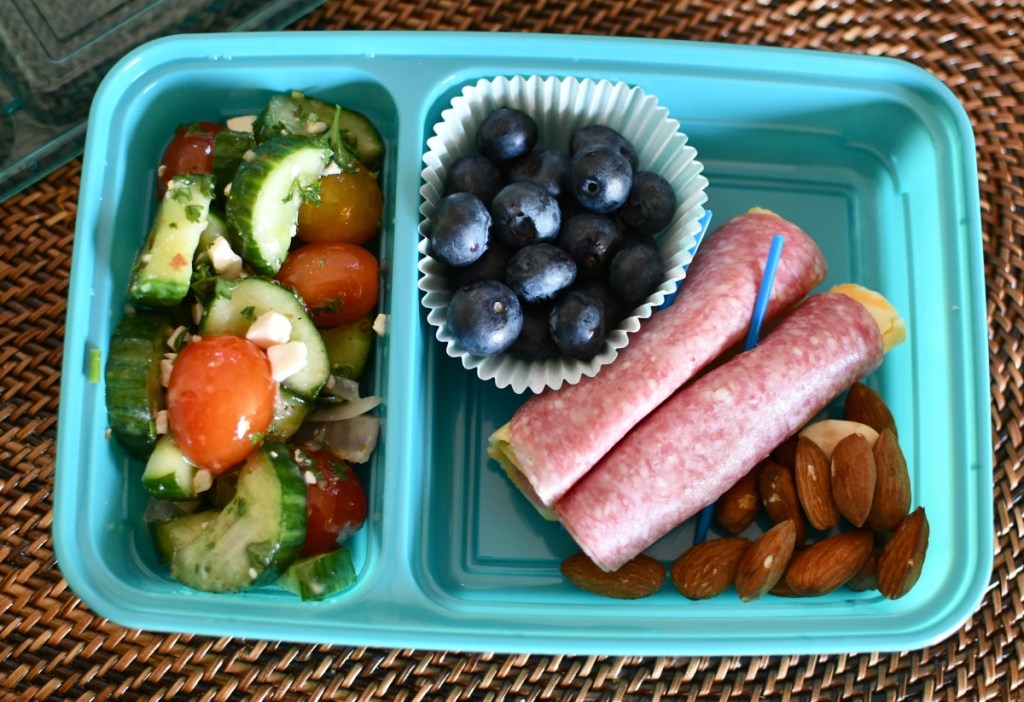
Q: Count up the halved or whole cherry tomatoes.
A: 5